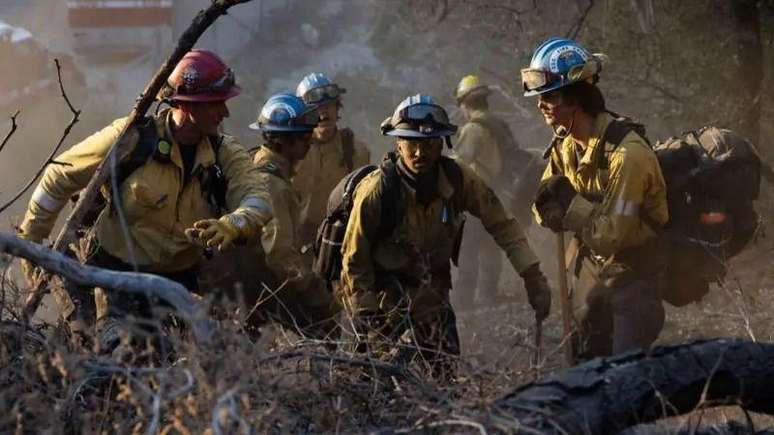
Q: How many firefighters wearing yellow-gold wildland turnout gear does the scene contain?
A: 6